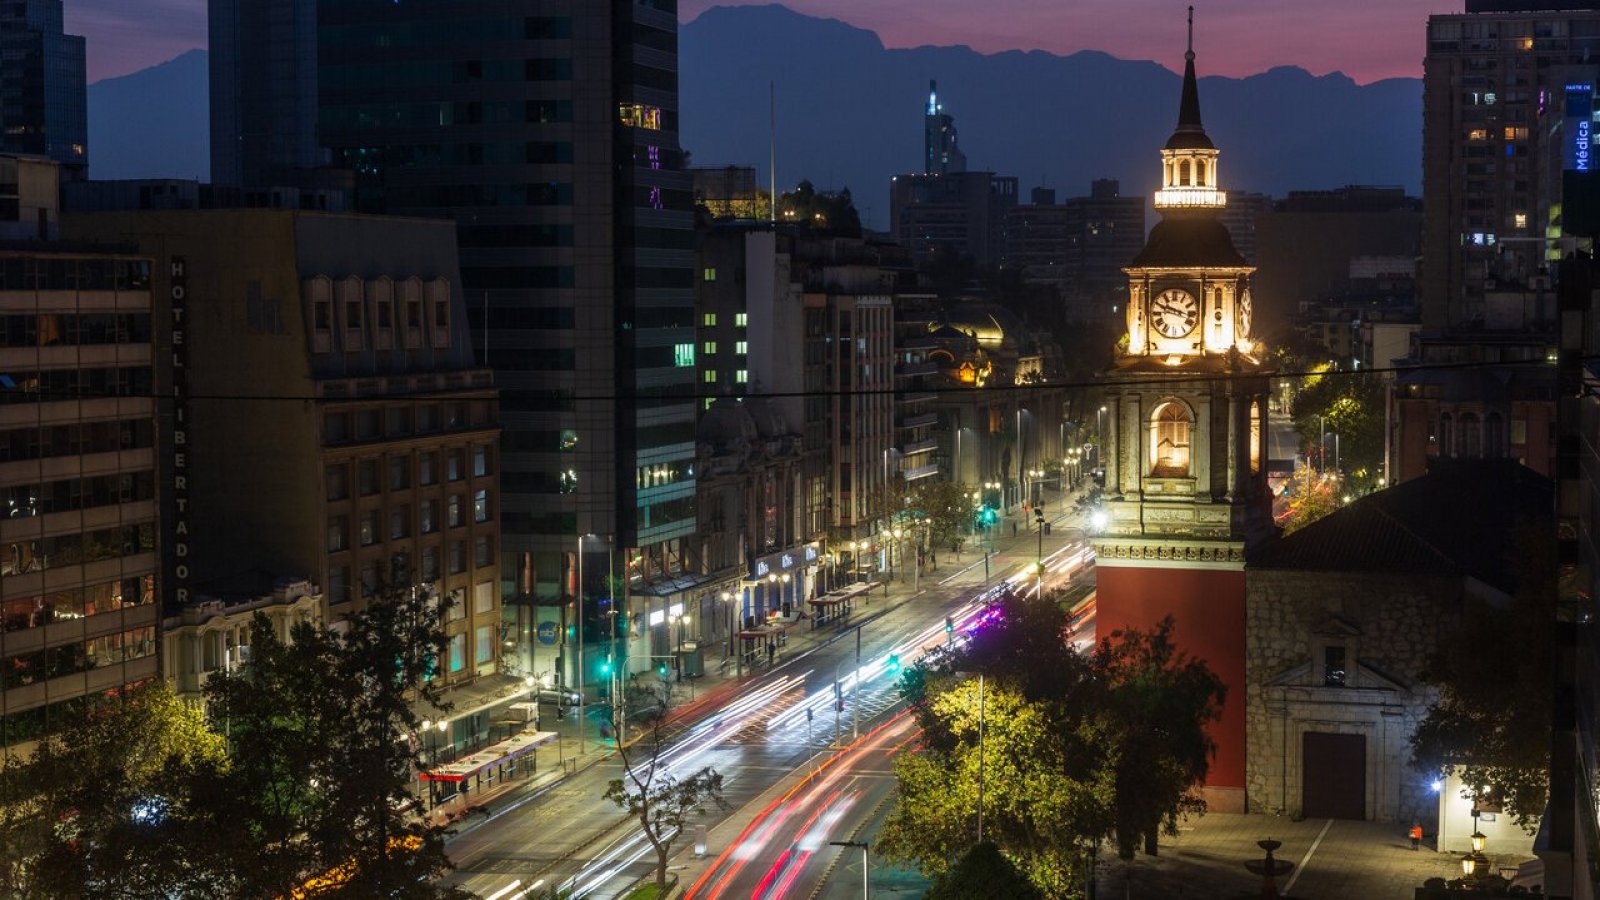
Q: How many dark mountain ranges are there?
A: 1